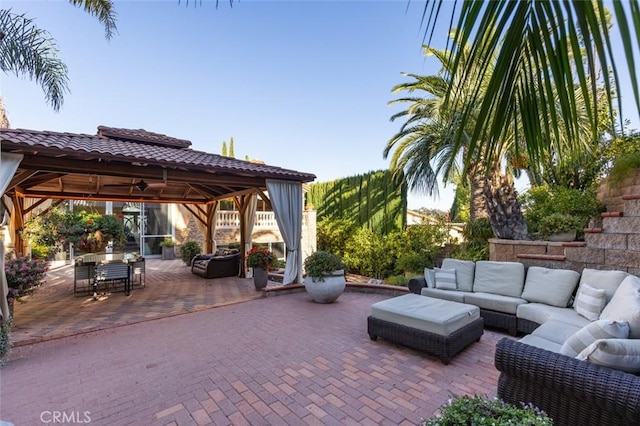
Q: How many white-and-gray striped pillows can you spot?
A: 5